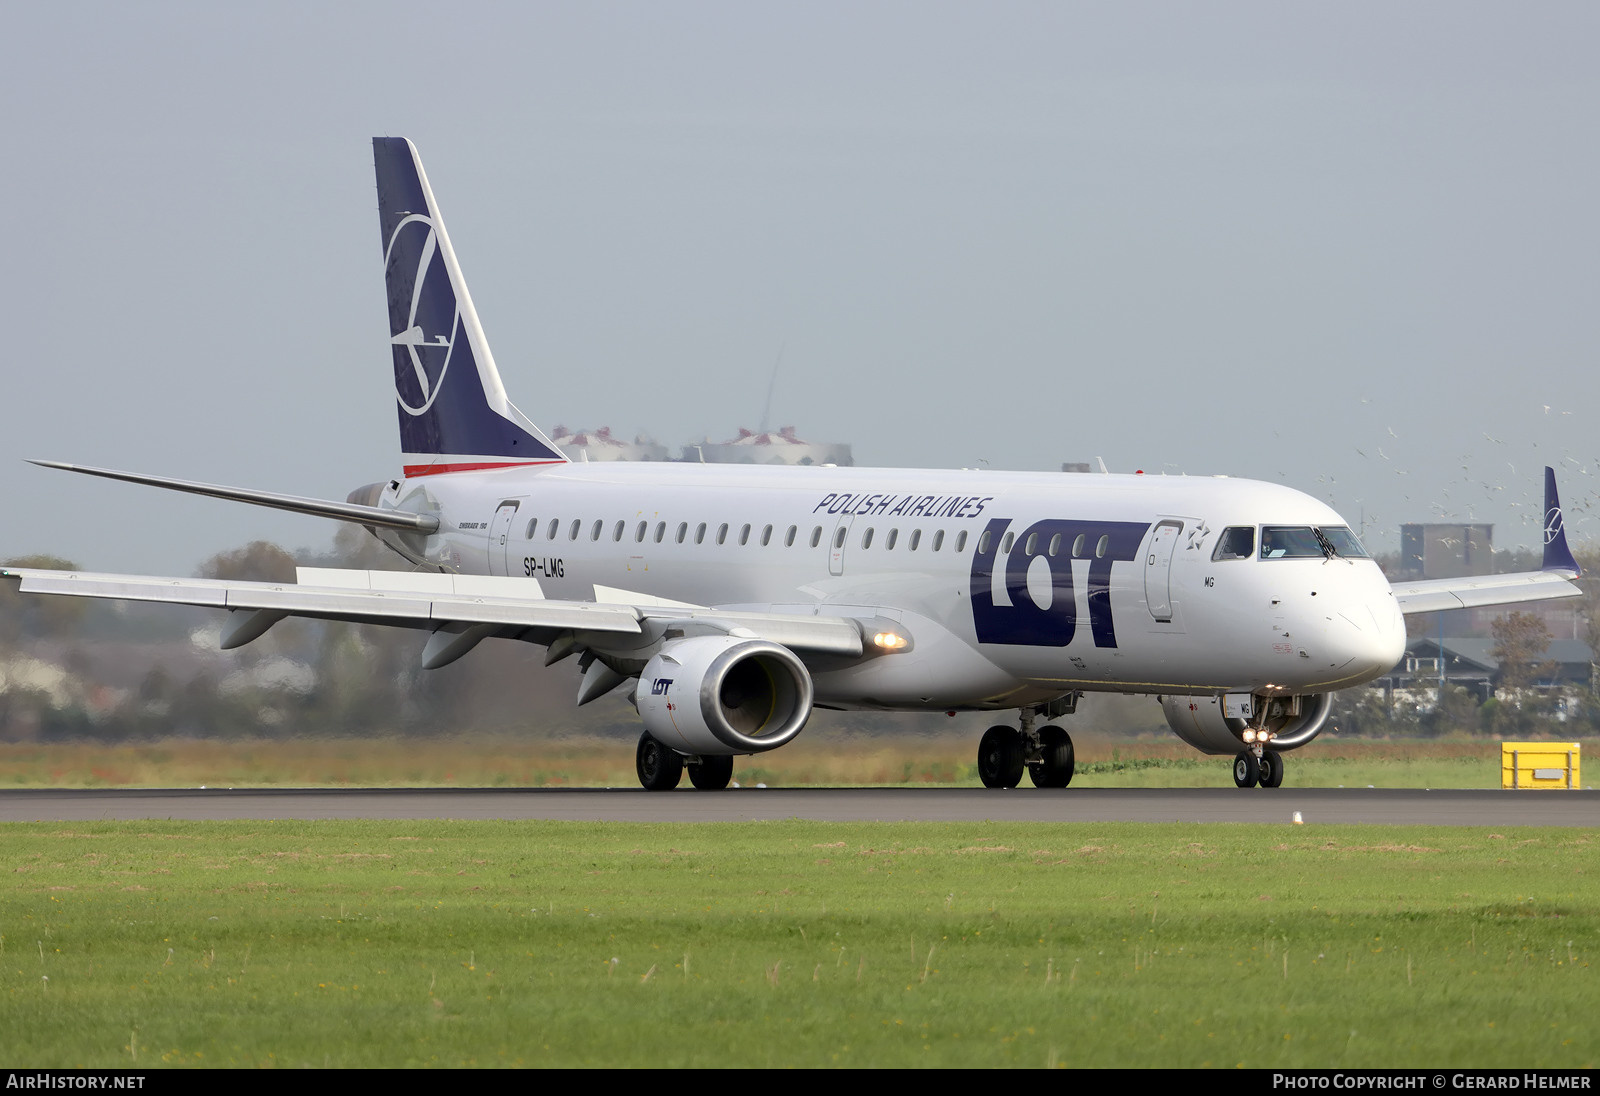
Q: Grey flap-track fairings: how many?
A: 4